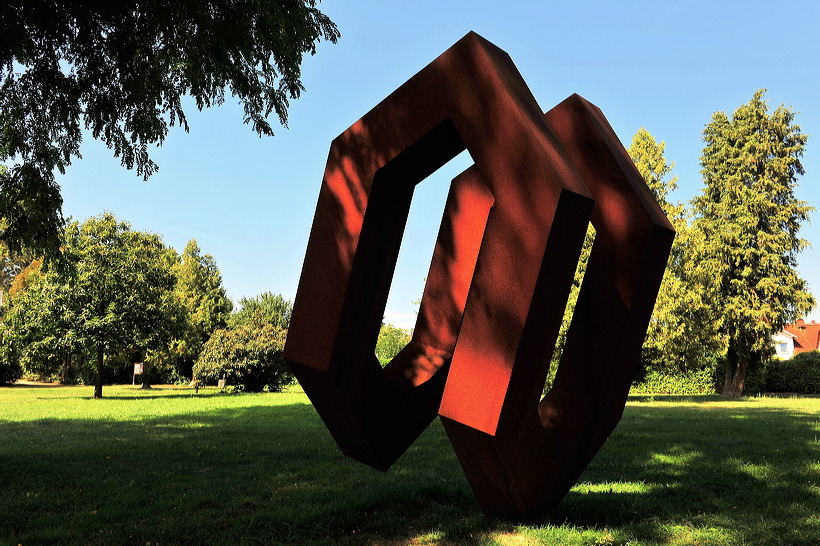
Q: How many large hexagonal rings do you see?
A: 2